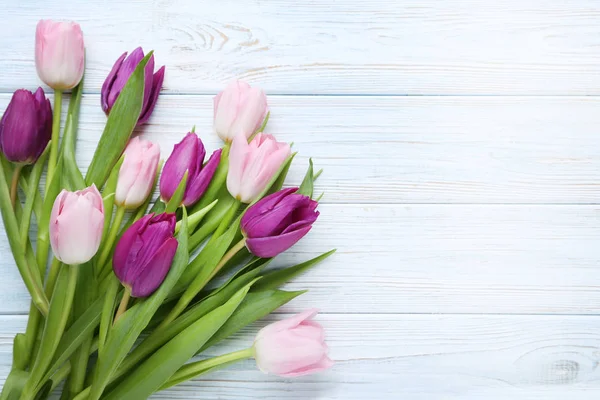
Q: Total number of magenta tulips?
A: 5